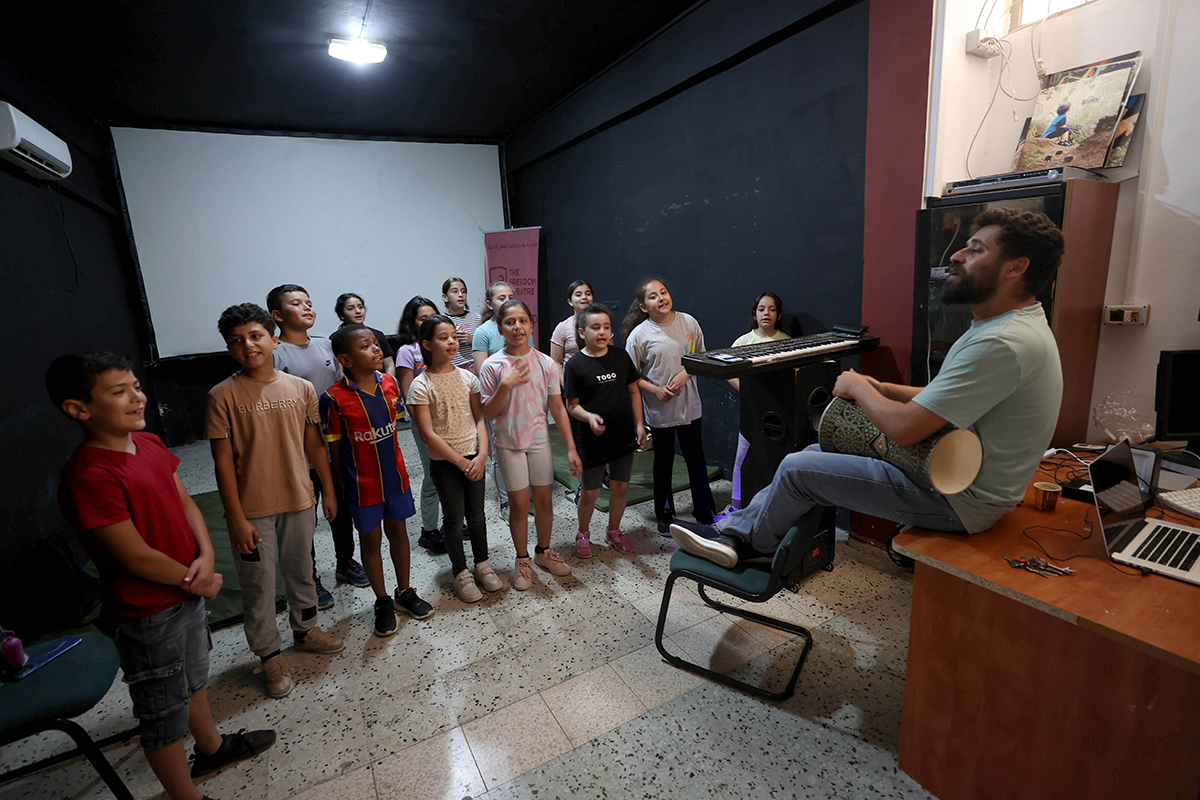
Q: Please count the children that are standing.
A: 14